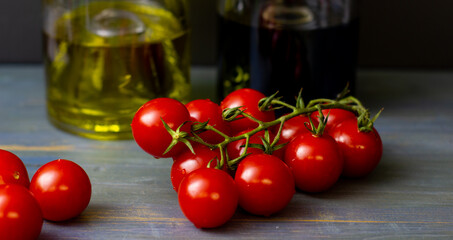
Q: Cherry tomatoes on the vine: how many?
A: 11